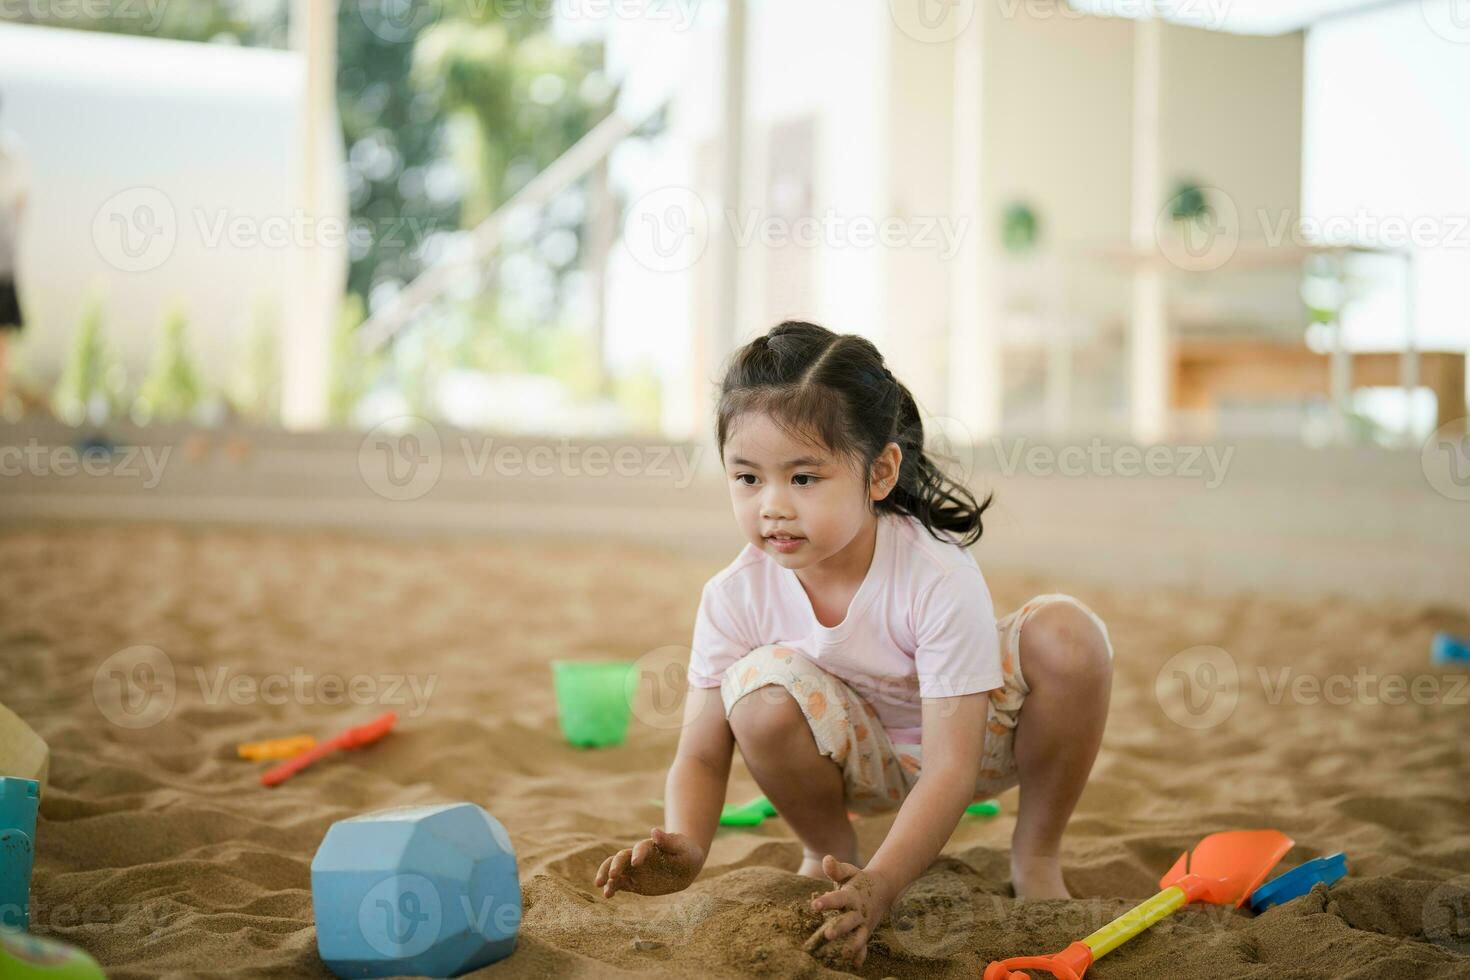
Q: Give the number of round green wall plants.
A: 2